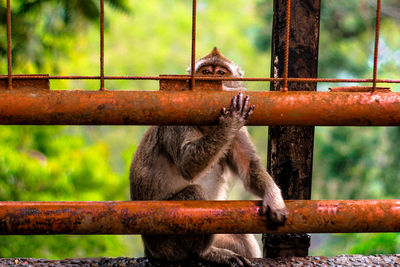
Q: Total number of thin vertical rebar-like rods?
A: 5